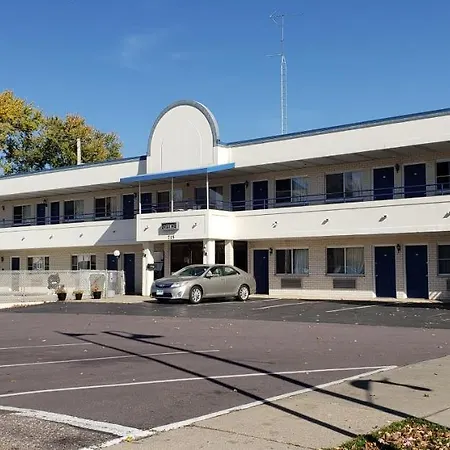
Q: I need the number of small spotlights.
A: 10